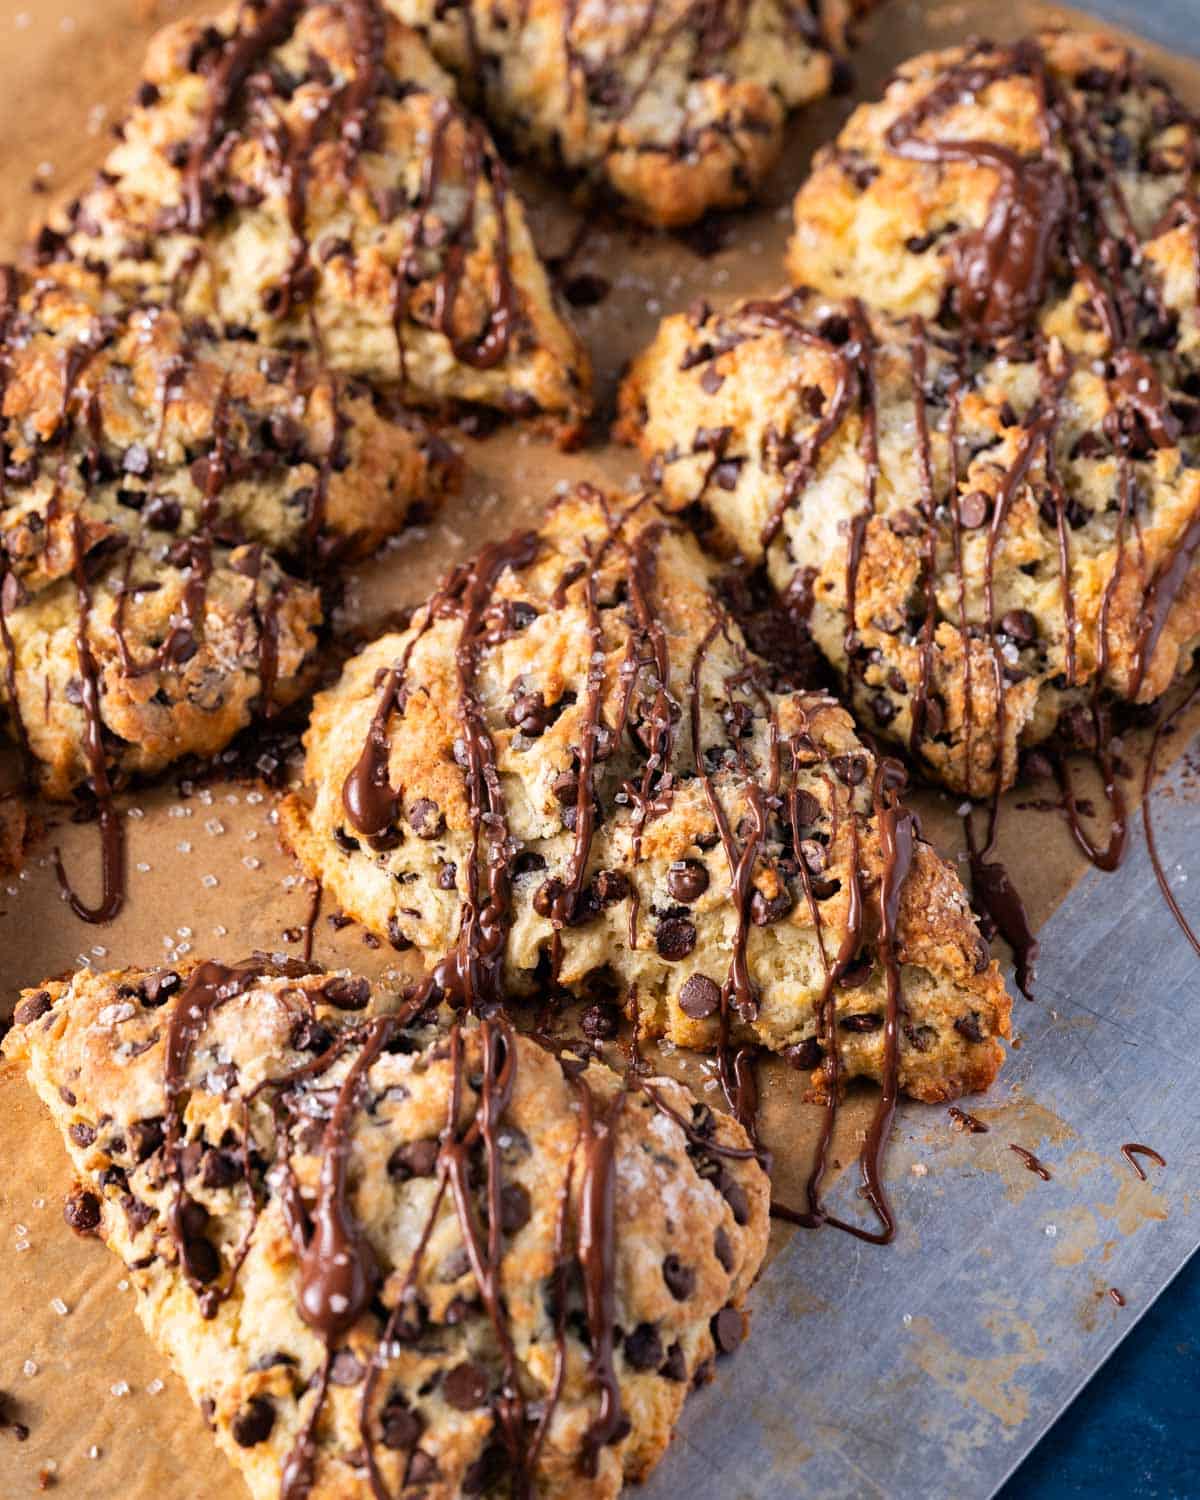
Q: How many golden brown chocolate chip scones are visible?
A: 7